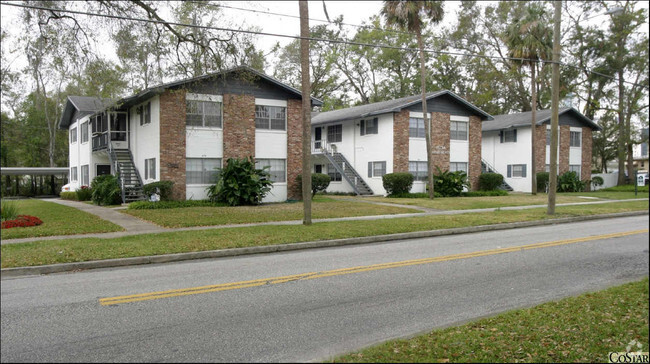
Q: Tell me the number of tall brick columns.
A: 9